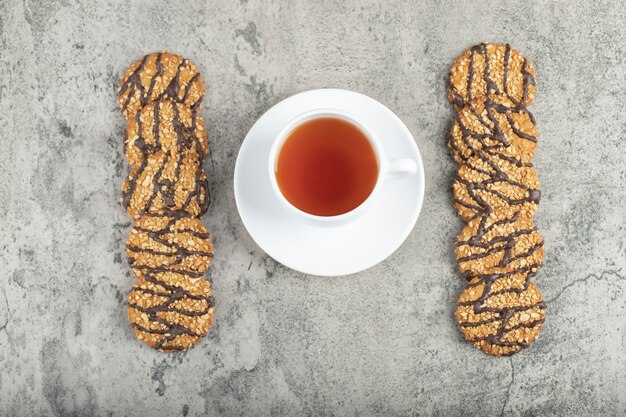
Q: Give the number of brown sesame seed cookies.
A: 10